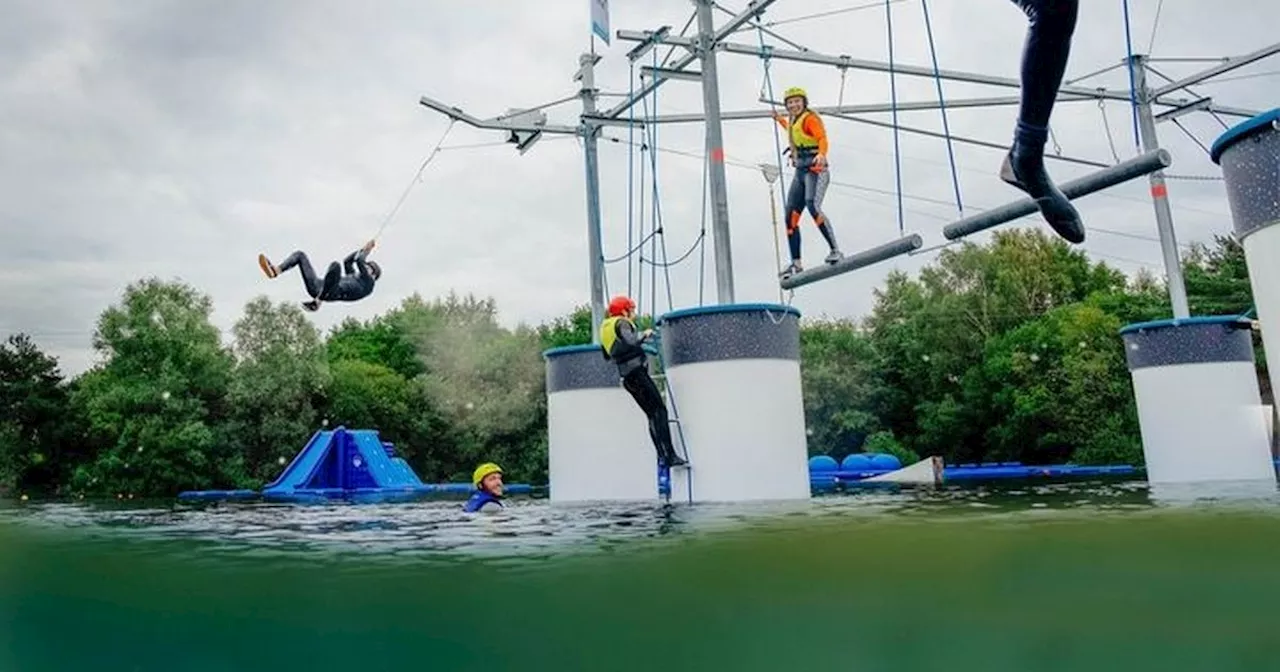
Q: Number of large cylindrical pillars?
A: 4